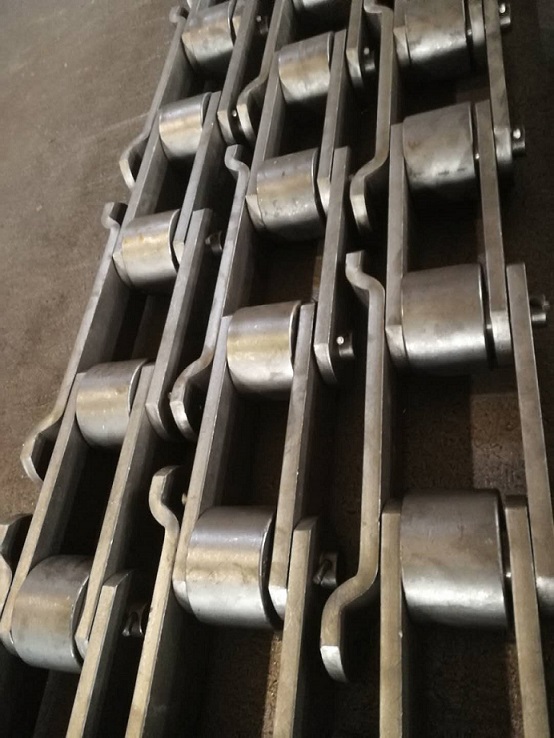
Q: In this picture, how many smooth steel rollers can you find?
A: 13